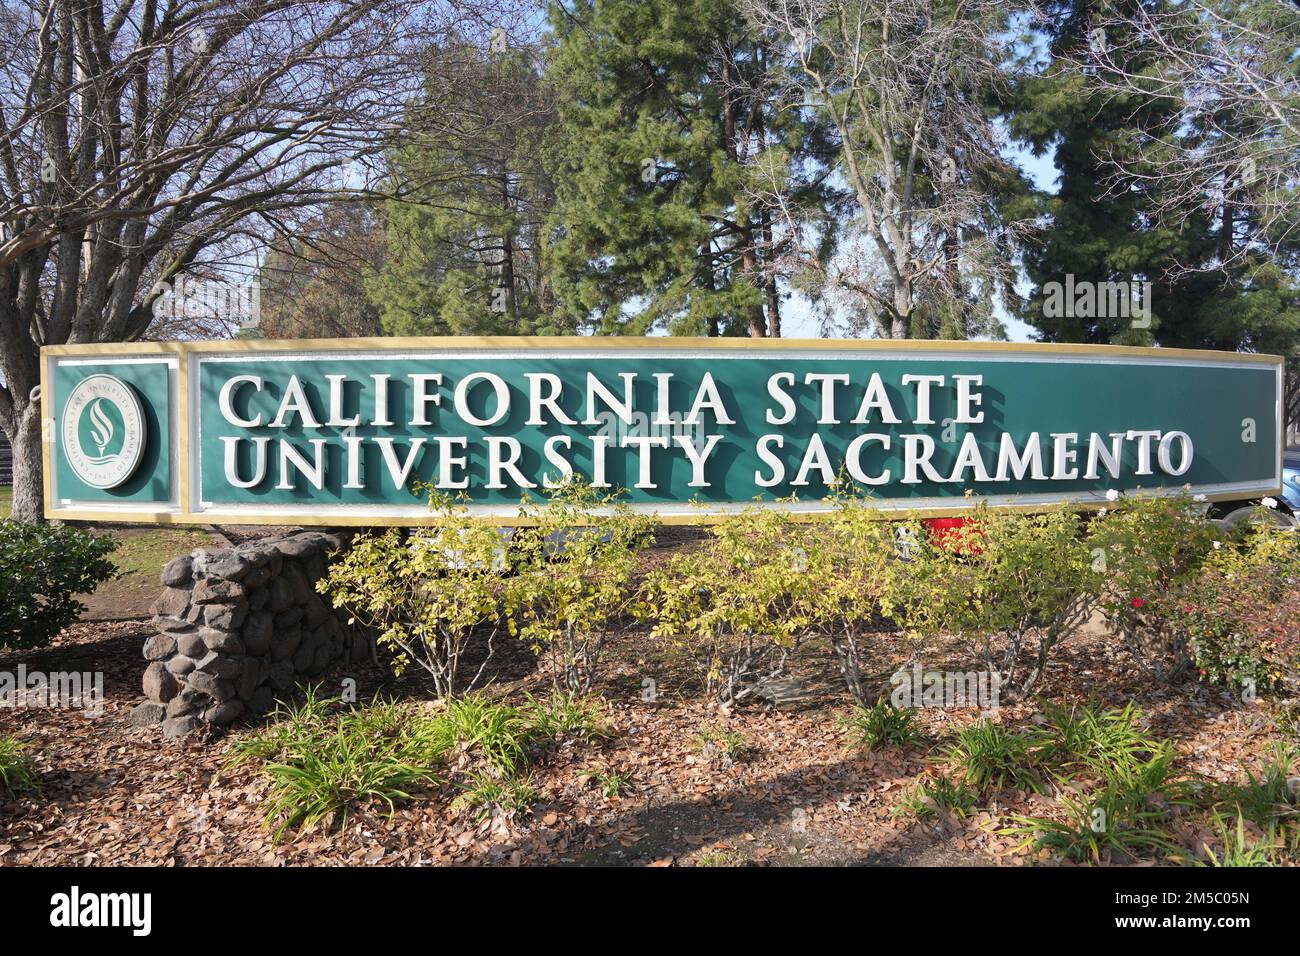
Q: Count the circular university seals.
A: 1